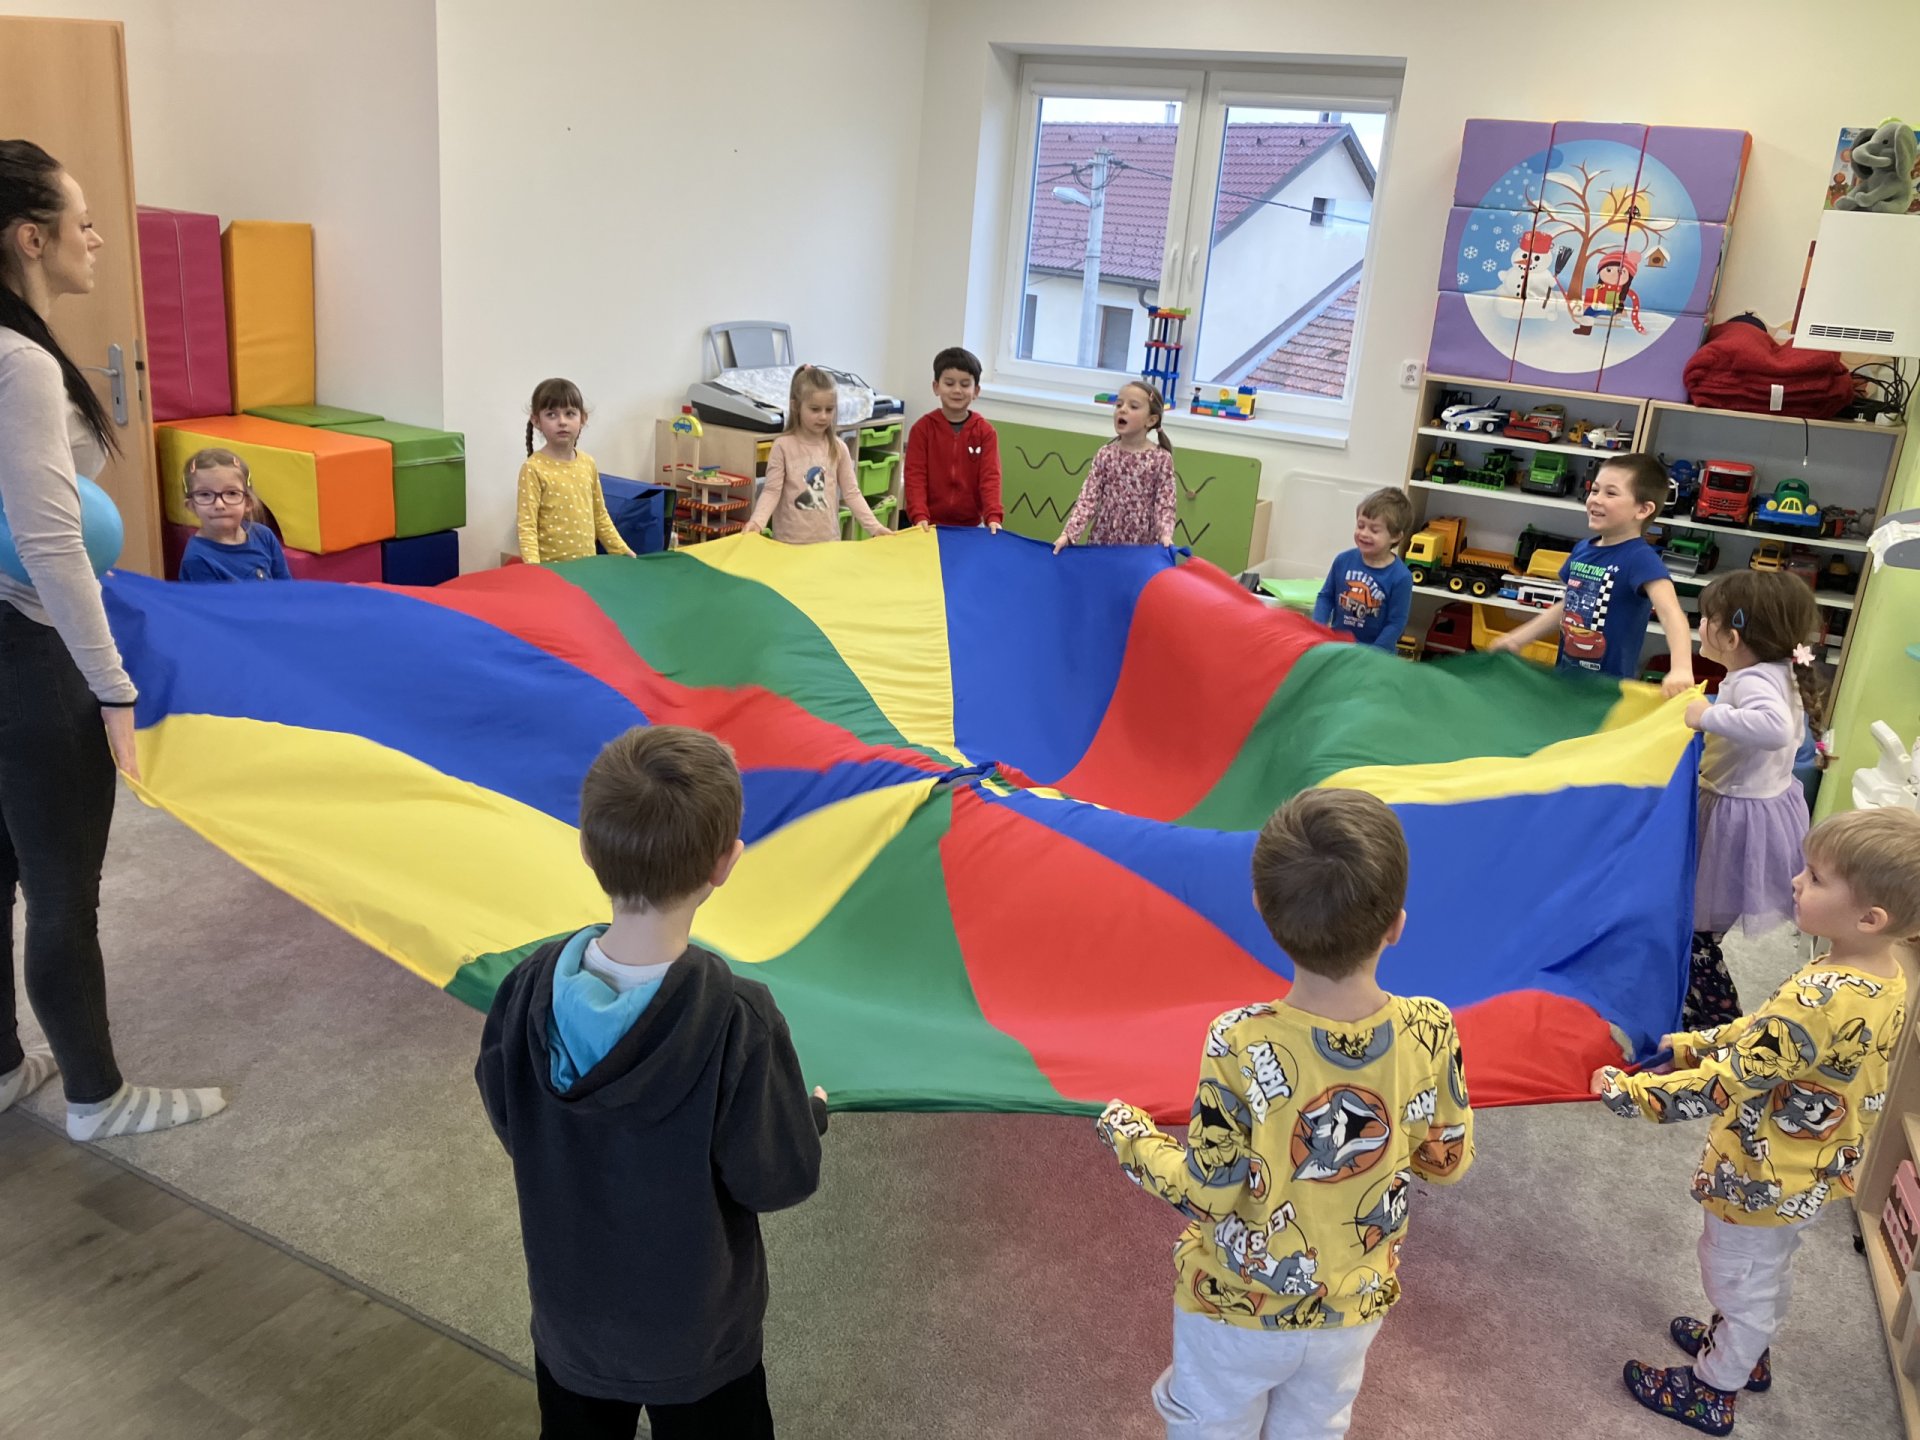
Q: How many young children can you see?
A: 11